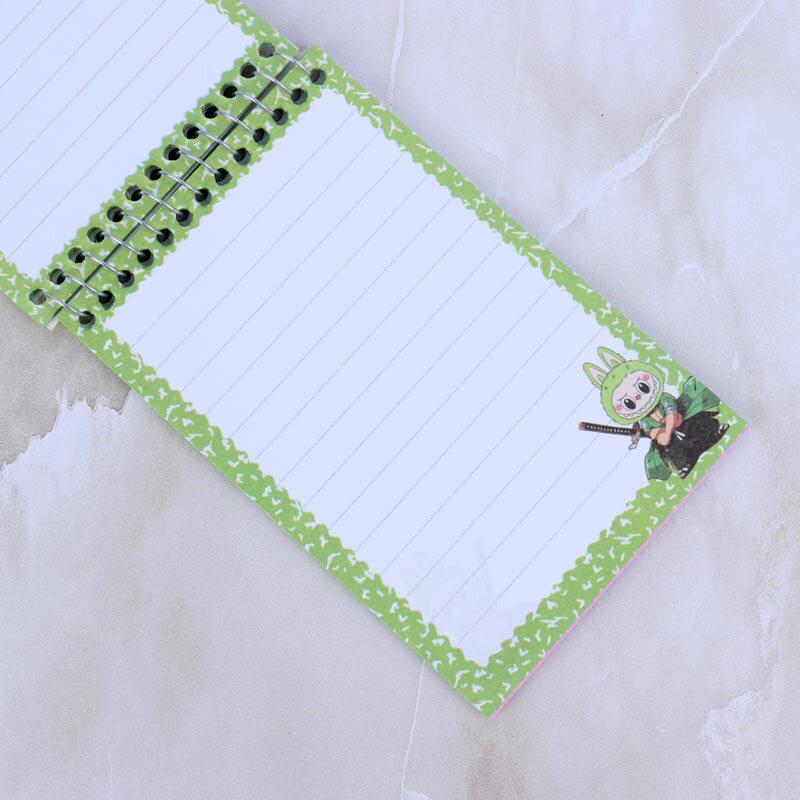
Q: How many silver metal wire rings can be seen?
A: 13